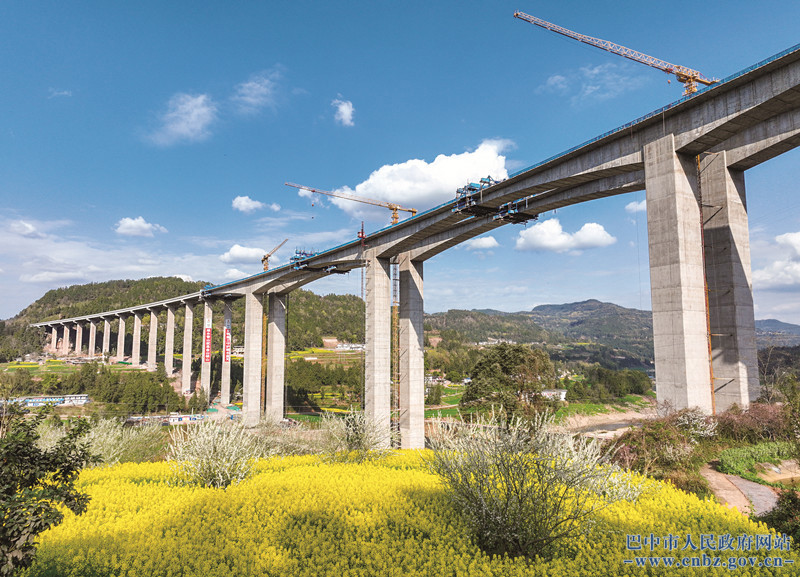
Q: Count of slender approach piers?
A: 12